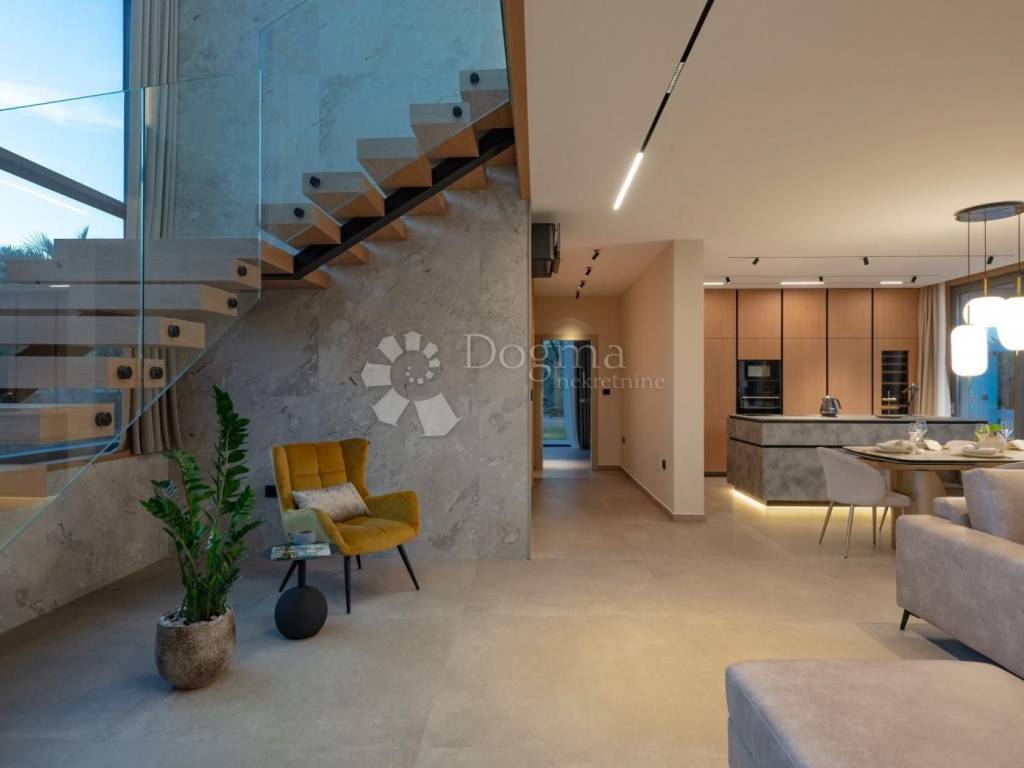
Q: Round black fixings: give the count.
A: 10